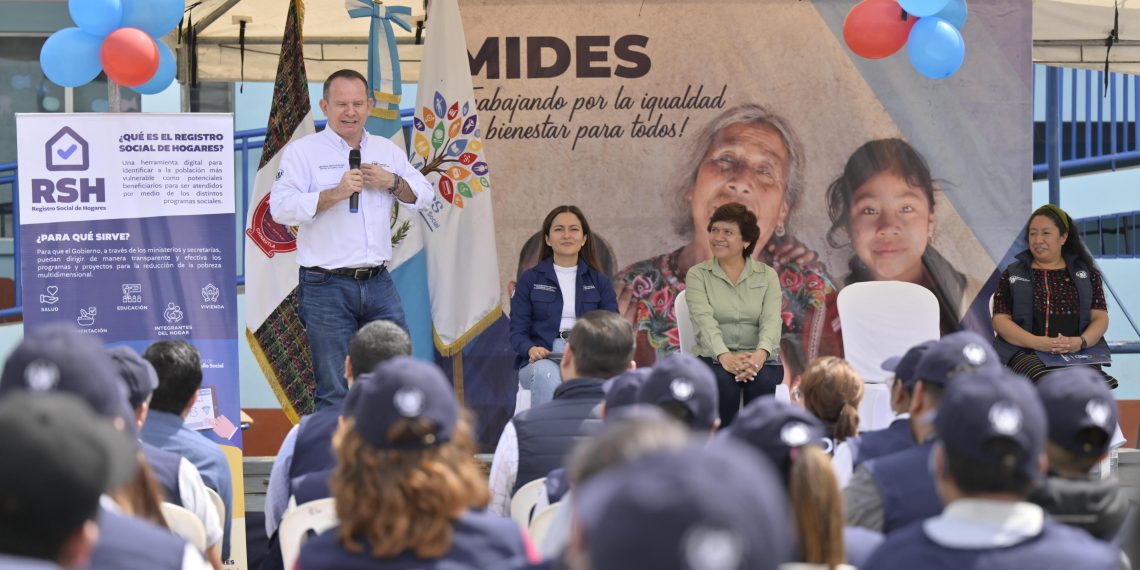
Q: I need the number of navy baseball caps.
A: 12